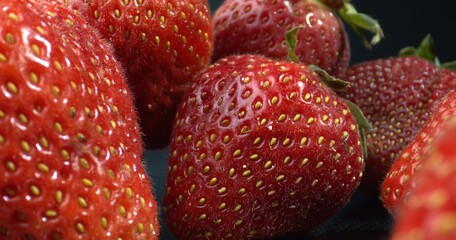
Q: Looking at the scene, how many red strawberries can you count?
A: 7